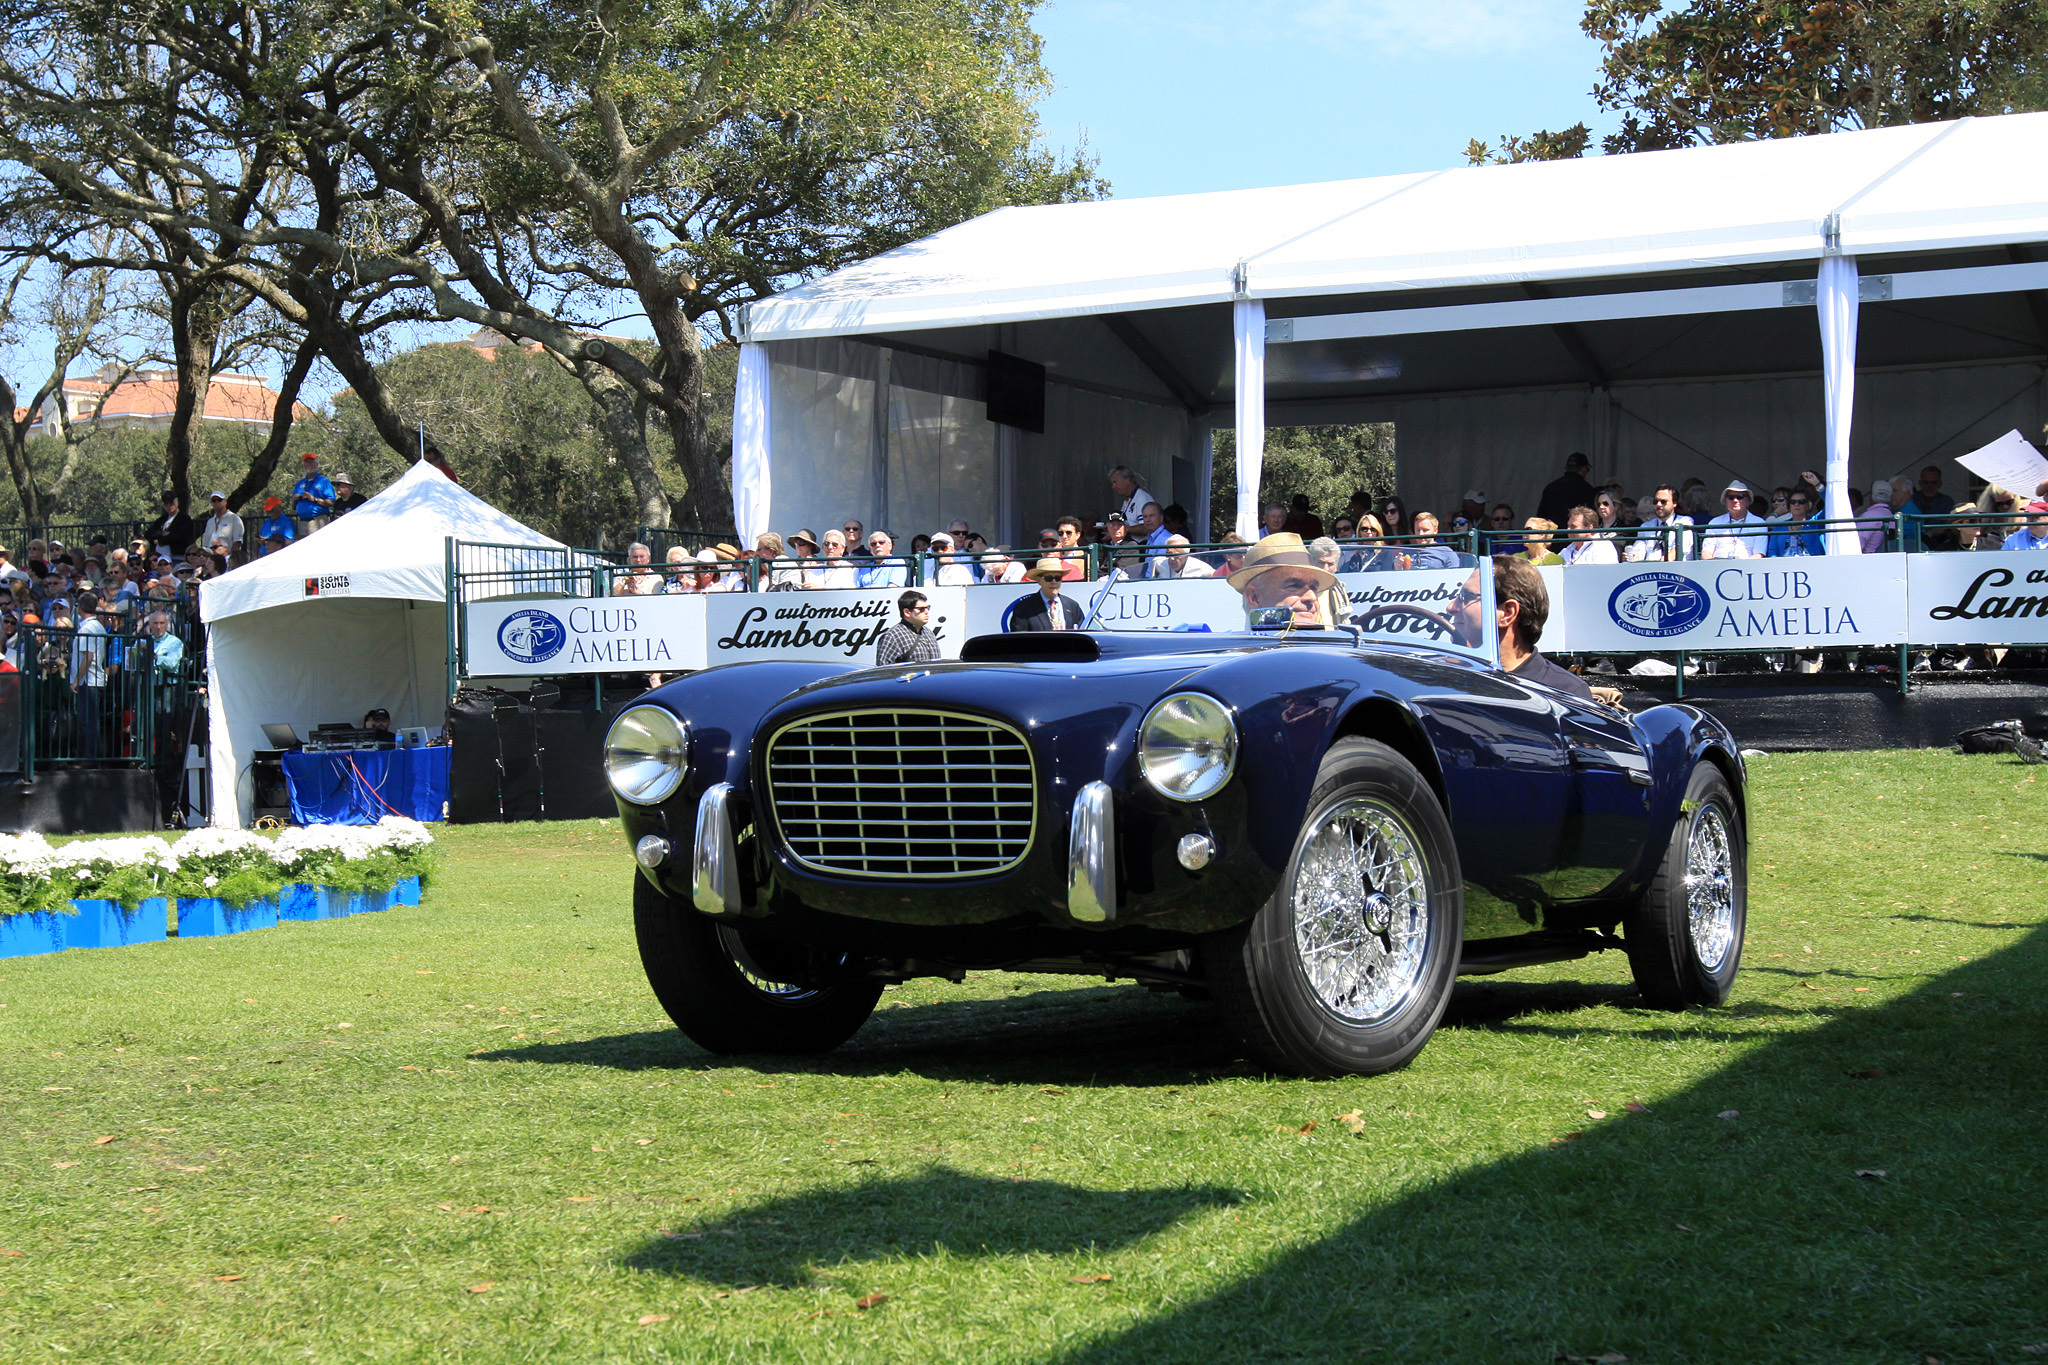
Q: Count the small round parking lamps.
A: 2